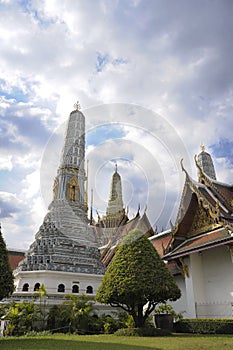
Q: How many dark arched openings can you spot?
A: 5